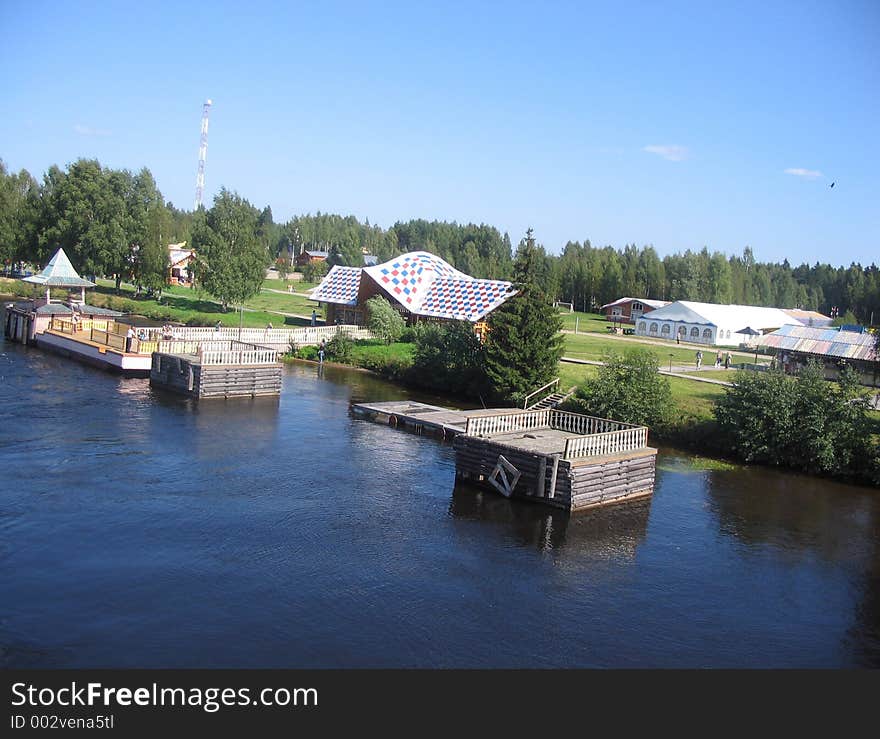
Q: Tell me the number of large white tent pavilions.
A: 1